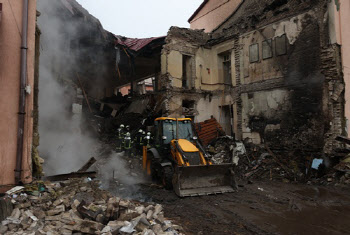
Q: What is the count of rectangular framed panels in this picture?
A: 3